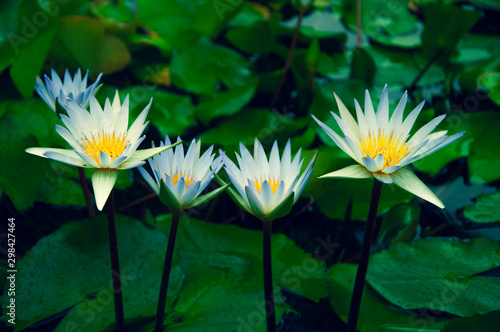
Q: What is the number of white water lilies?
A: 5